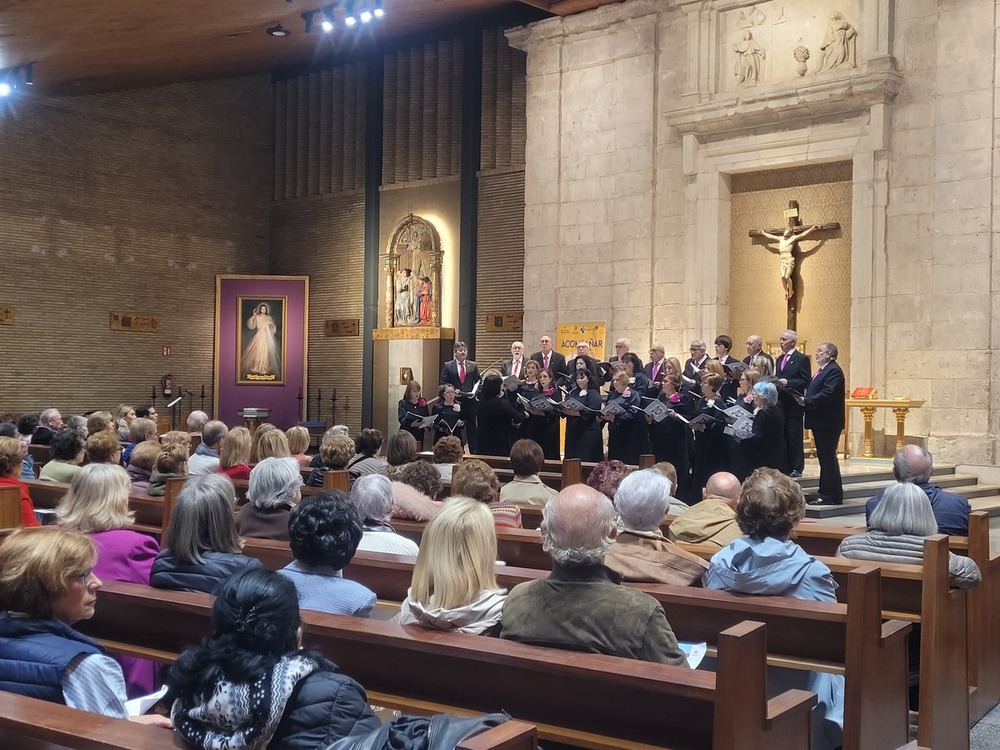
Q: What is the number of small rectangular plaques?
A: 4